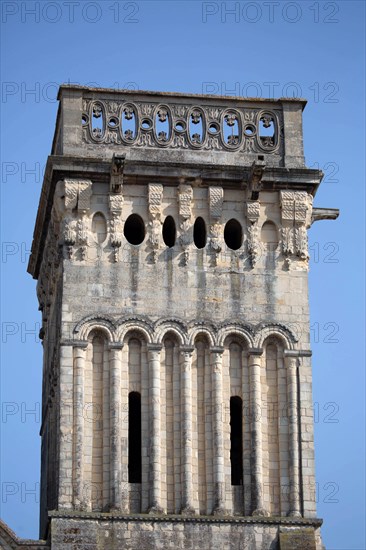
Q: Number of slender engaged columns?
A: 7